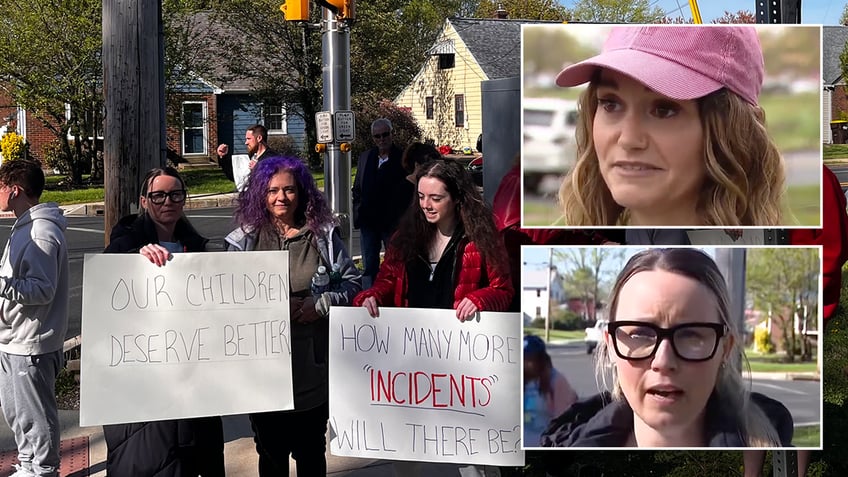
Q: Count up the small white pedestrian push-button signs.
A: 2